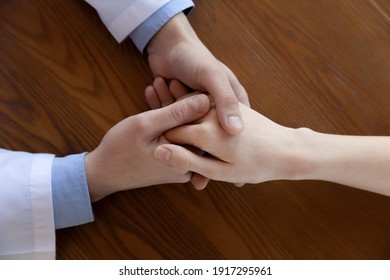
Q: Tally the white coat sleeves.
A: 2